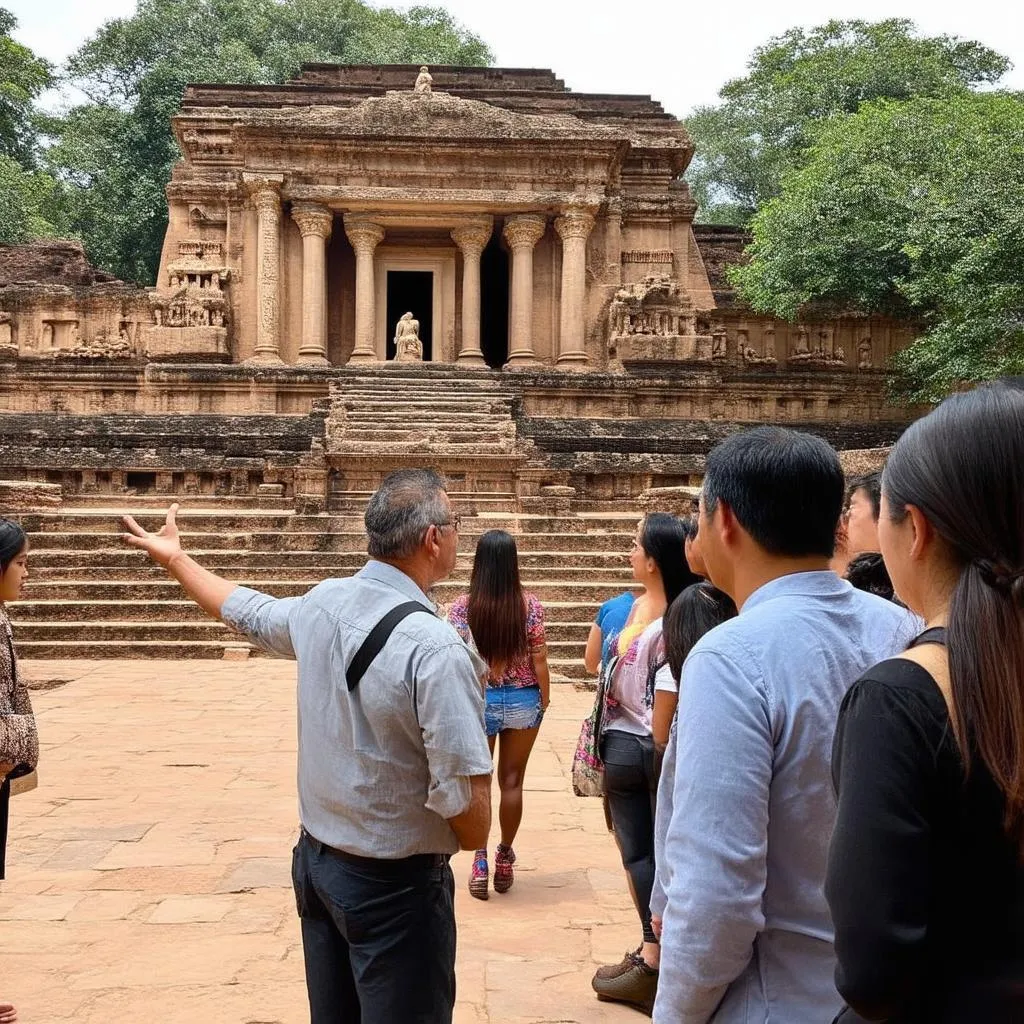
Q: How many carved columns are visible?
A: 6